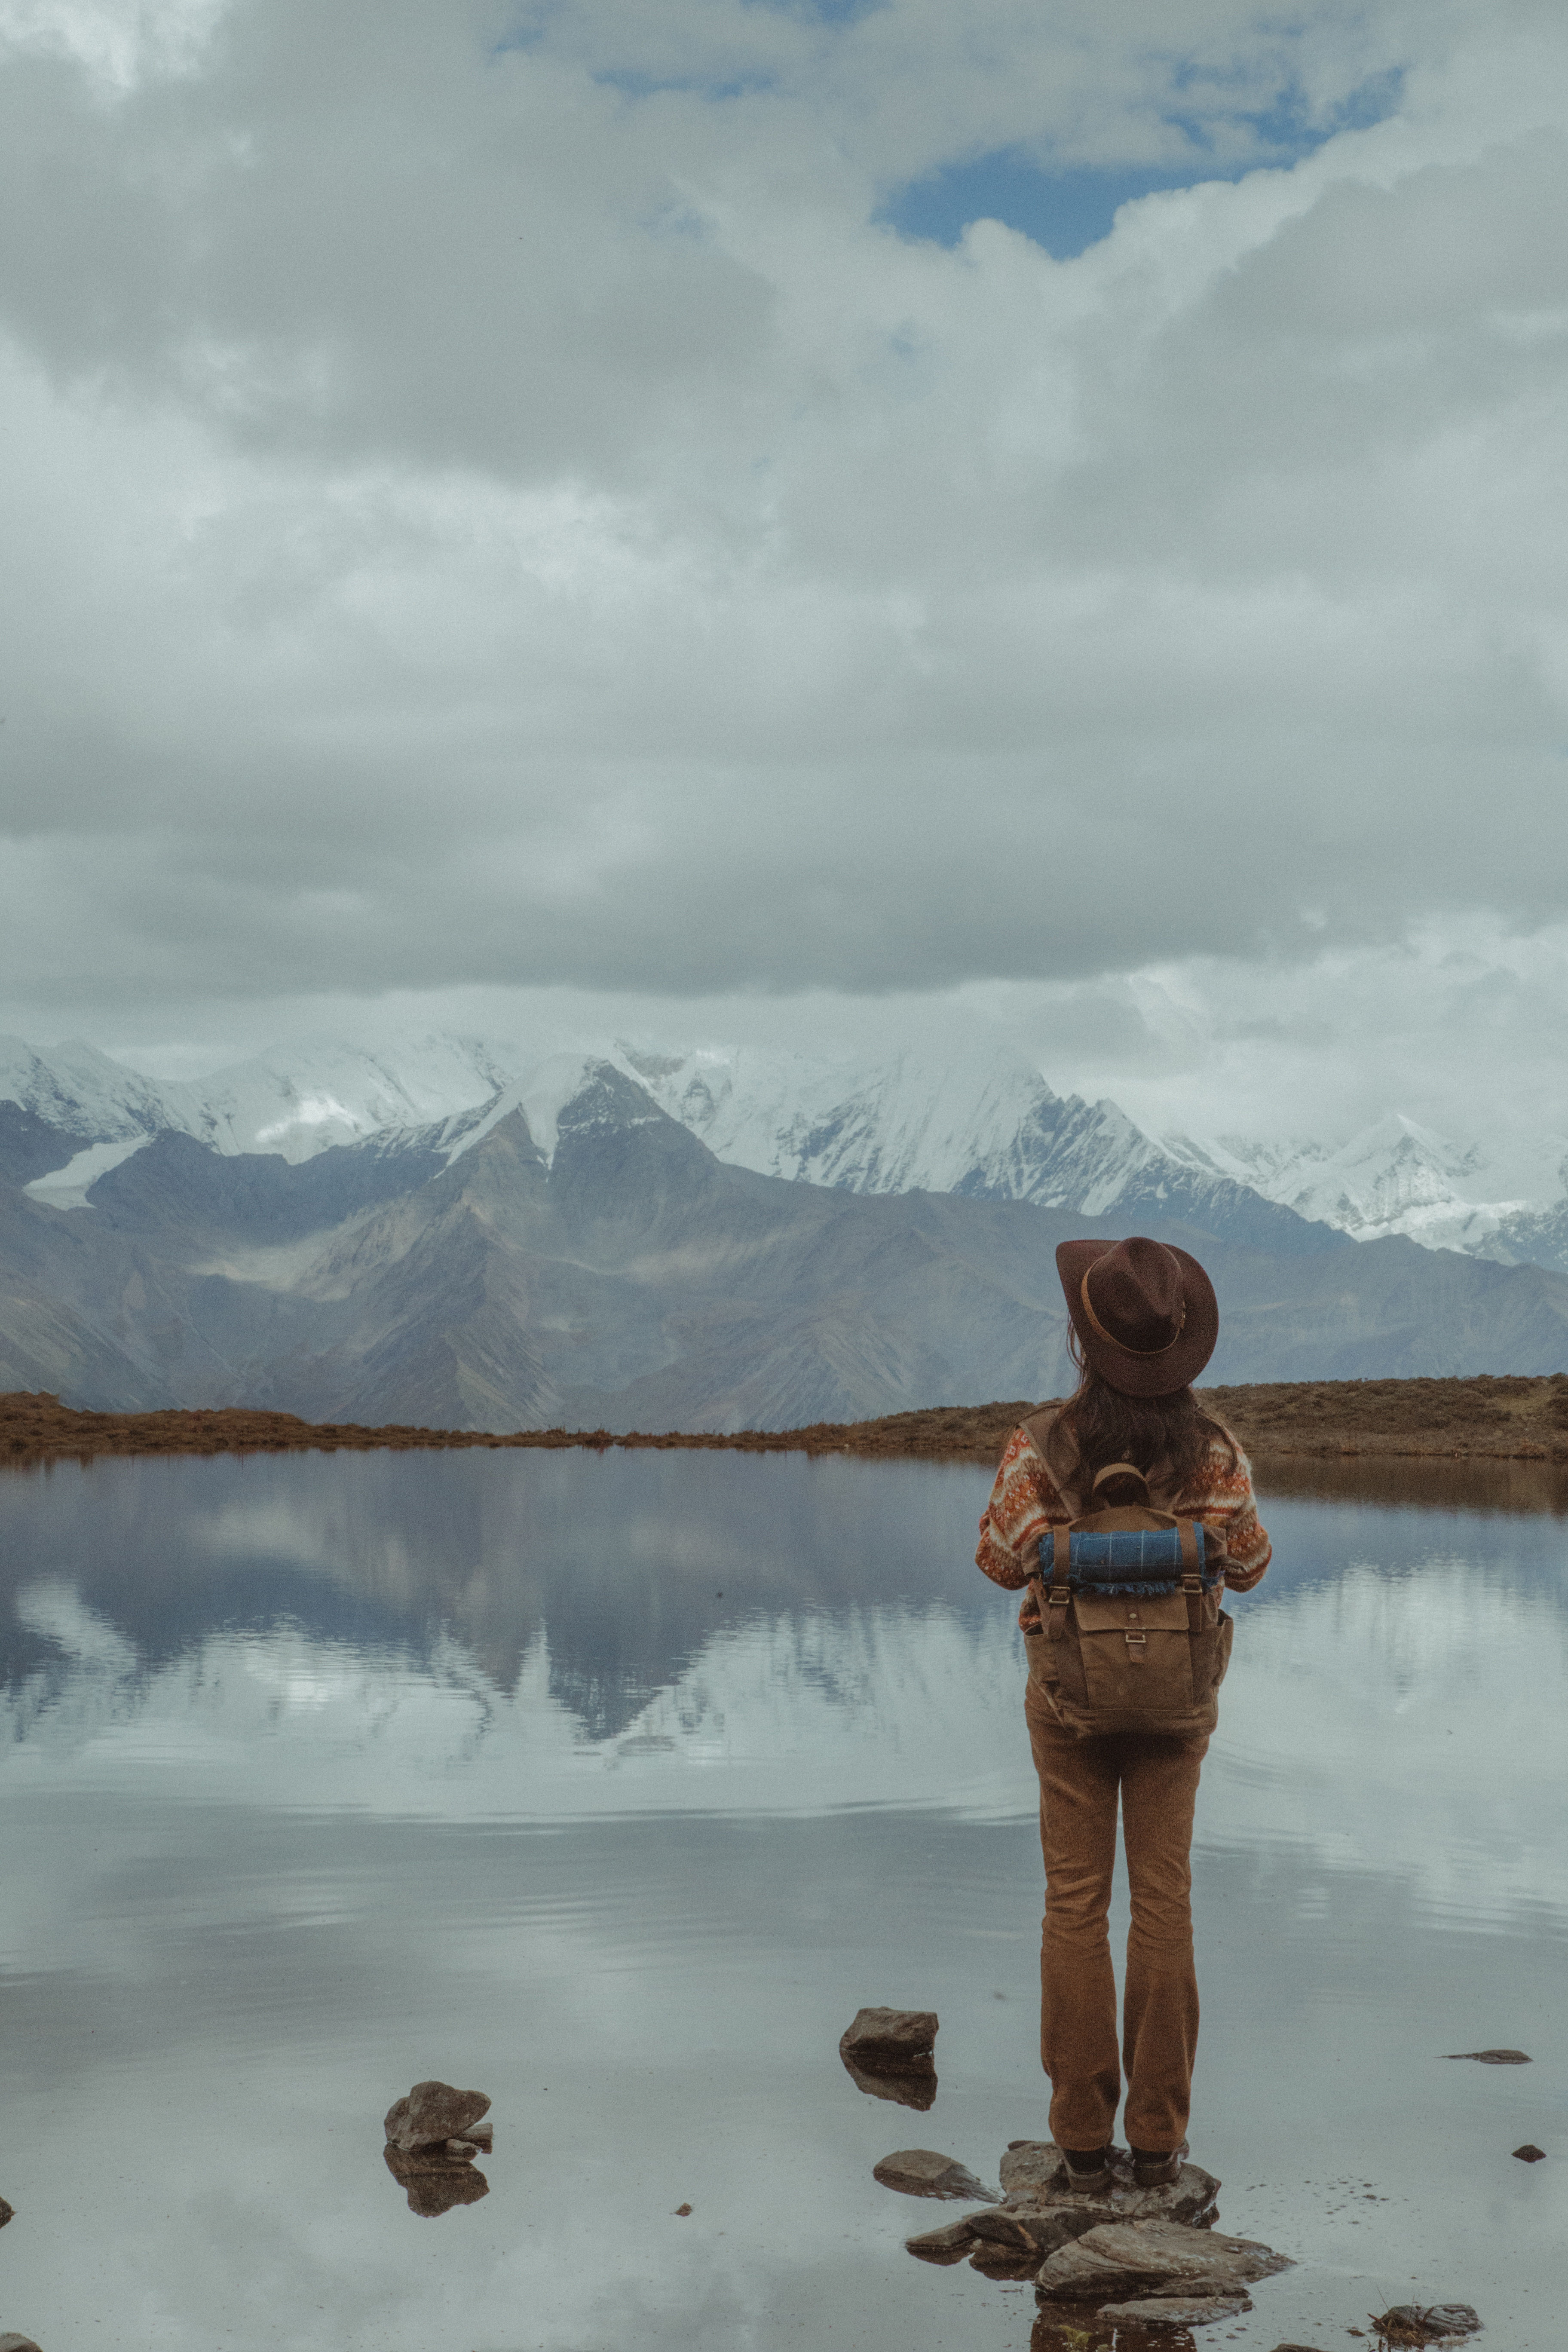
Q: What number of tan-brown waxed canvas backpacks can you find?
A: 1